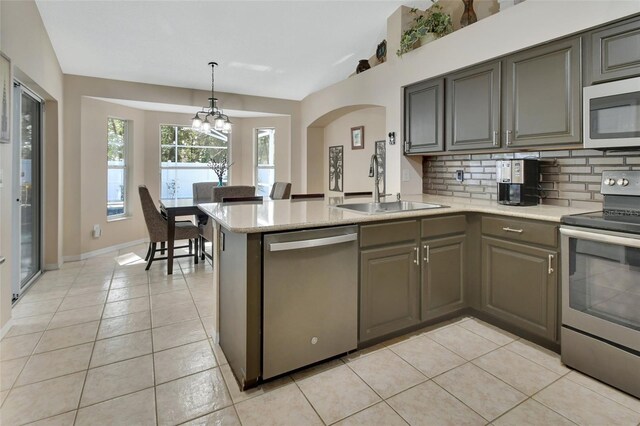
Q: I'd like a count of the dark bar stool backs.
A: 3